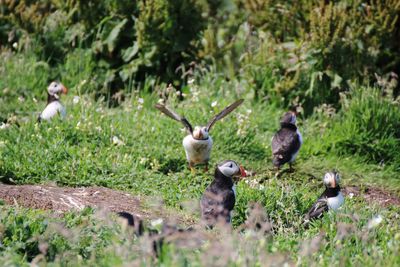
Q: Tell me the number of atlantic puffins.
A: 5